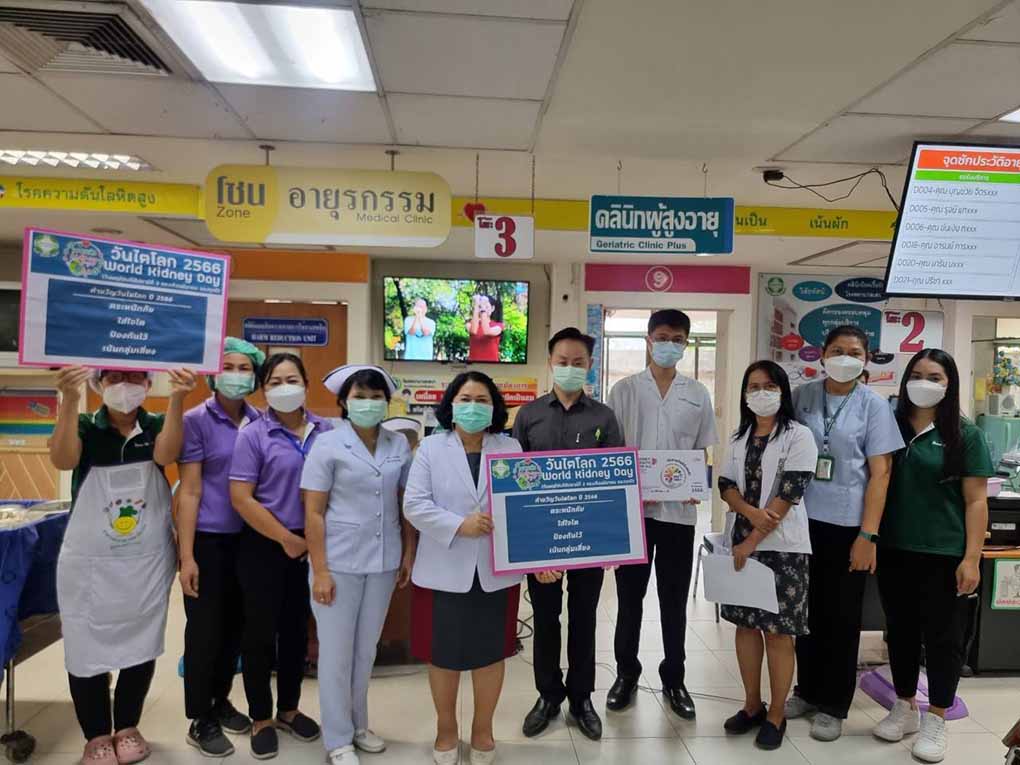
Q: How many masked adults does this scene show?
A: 10